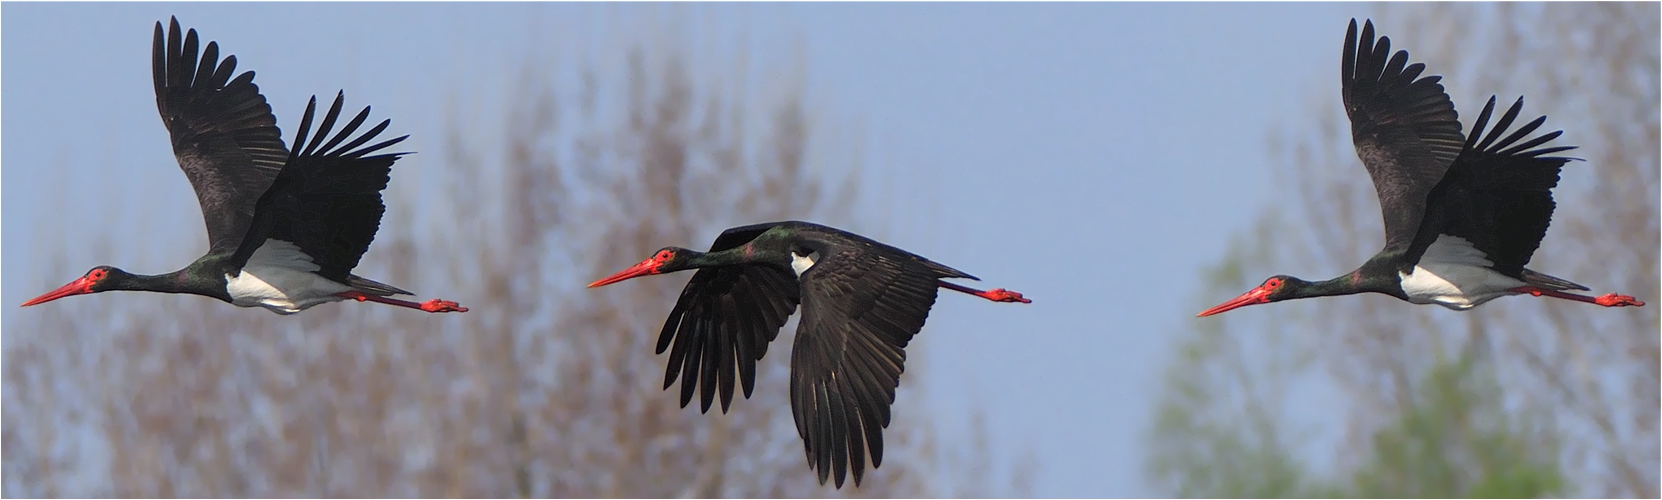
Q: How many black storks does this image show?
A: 3